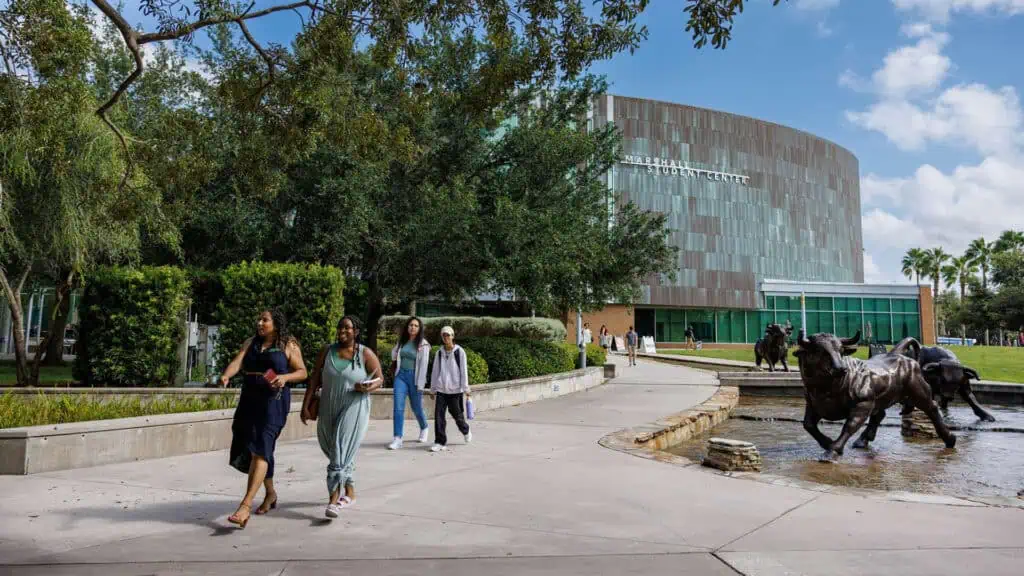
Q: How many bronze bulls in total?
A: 3